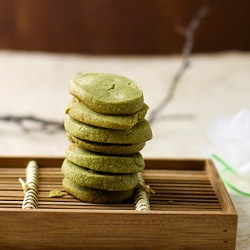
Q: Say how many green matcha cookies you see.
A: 7